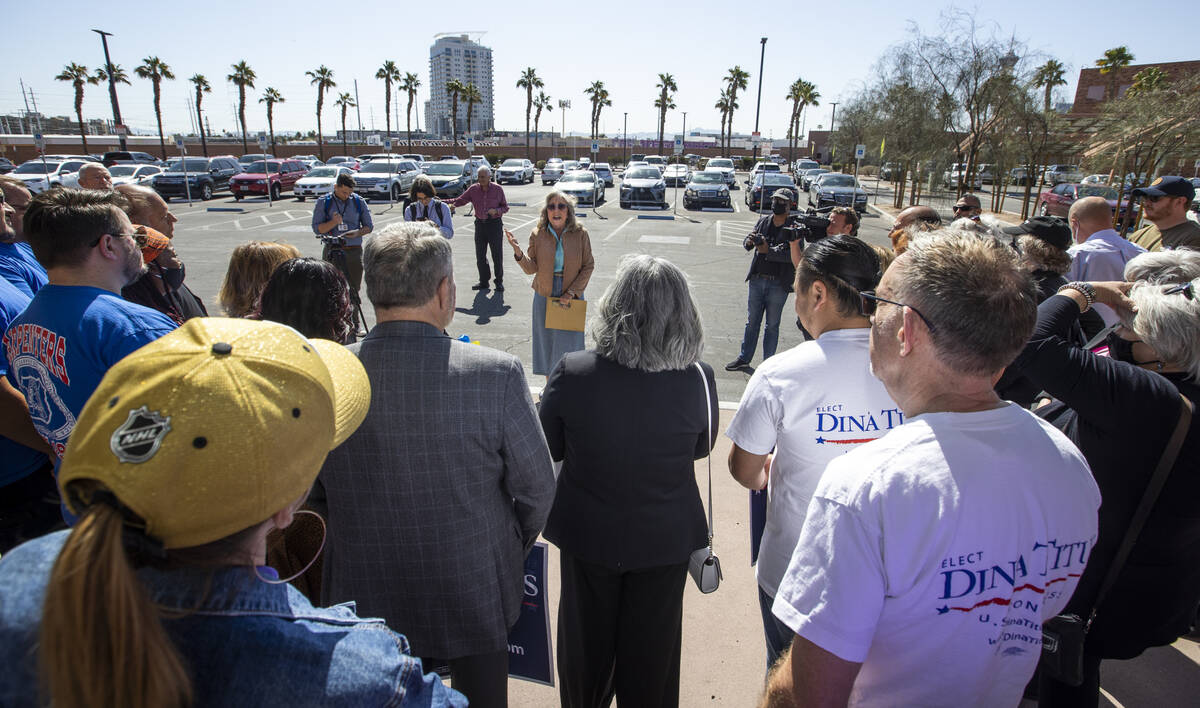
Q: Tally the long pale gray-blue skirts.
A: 1